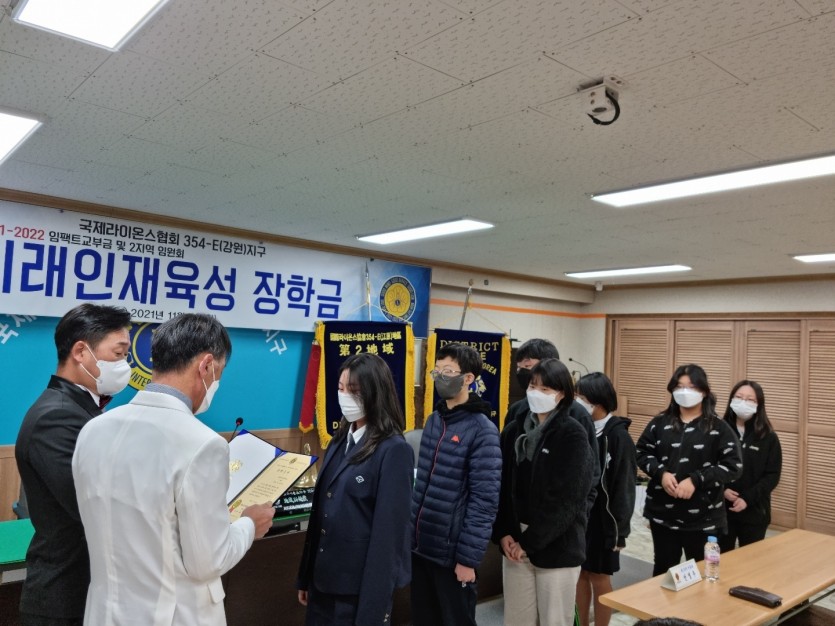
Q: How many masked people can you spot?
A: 9